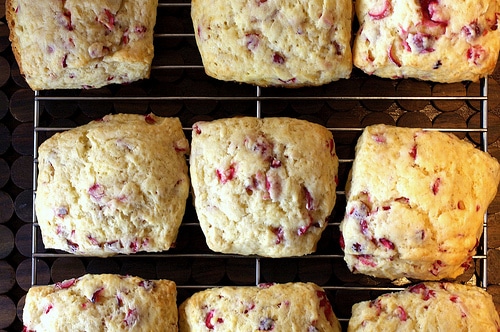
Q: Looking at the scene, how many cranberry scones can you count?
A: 9